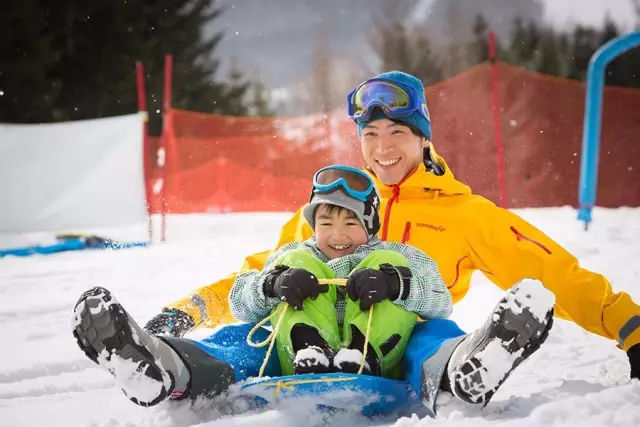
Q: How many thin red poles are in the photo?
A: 3